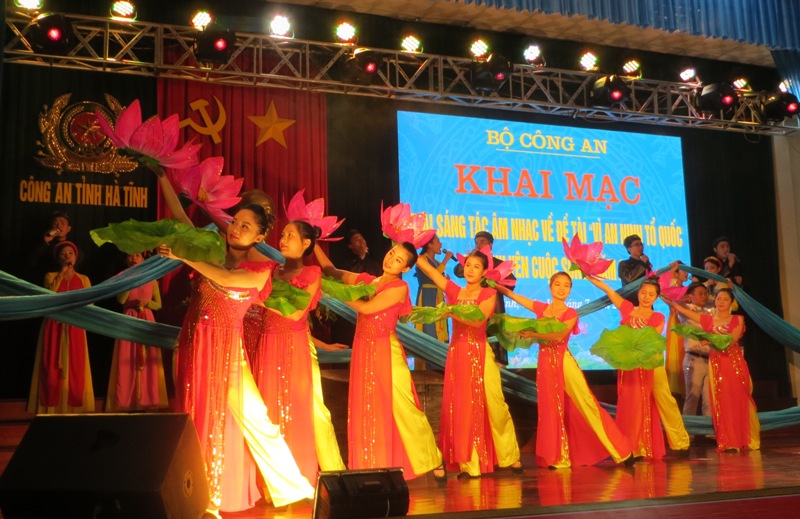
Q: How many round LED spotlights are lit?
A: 13